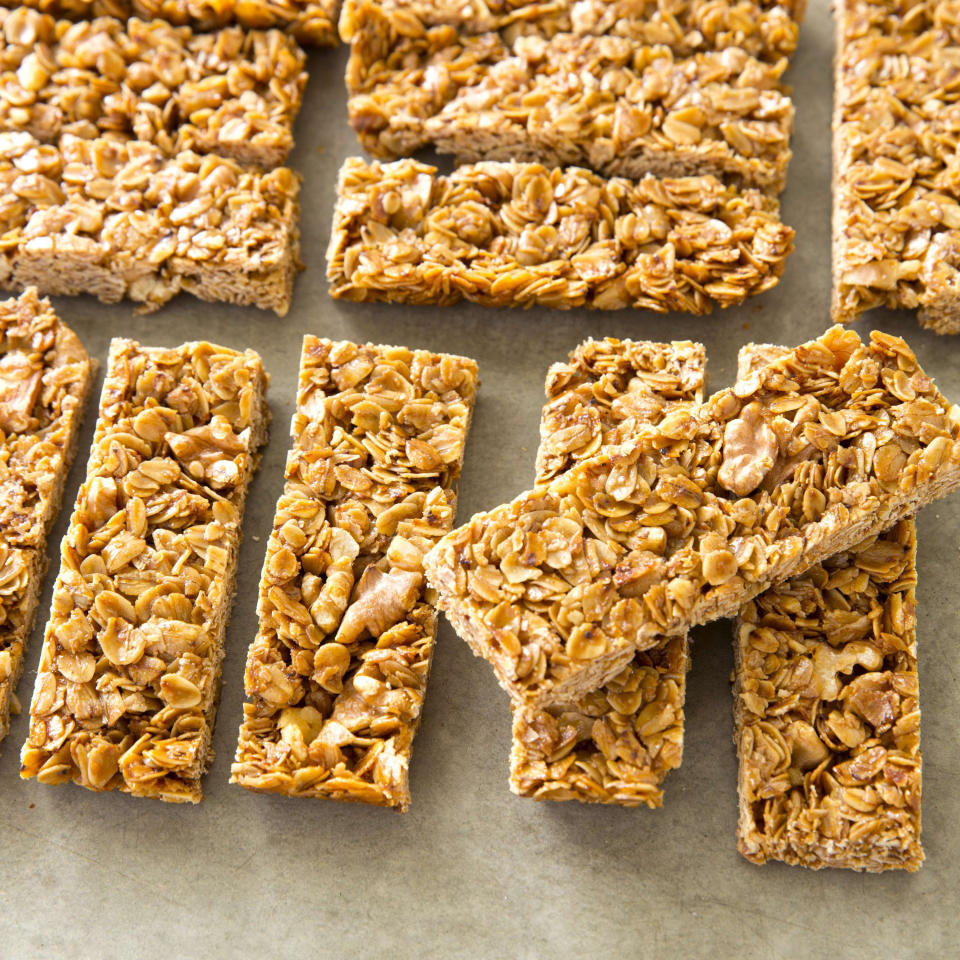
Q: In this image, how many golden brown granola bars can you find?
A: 13